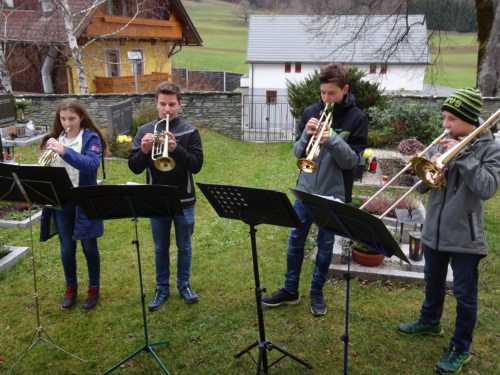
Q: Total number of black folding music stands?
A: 4